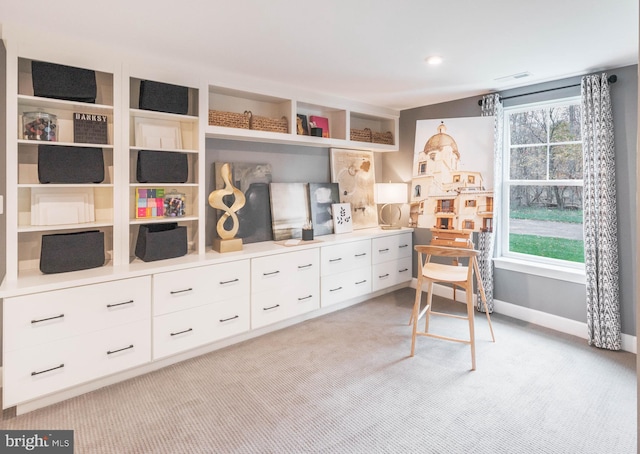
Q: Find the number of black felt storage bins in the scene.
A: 6